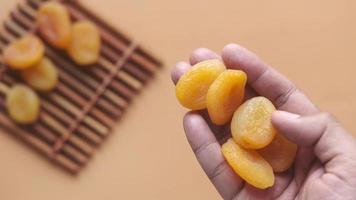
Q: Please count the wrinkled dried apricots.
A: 10